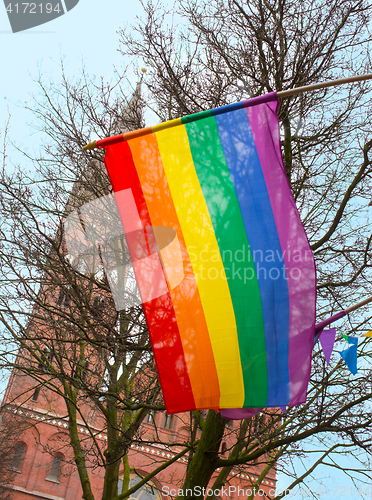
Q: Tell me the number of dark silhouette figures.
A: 0